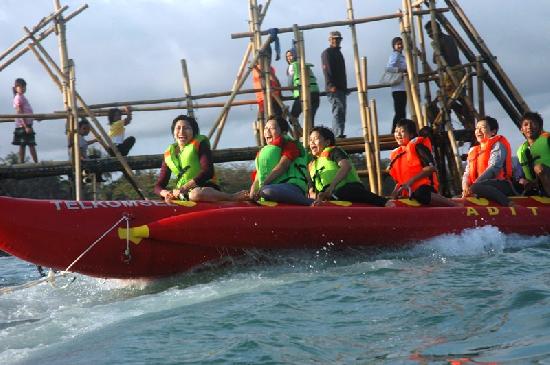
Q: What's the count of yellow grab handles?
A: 6